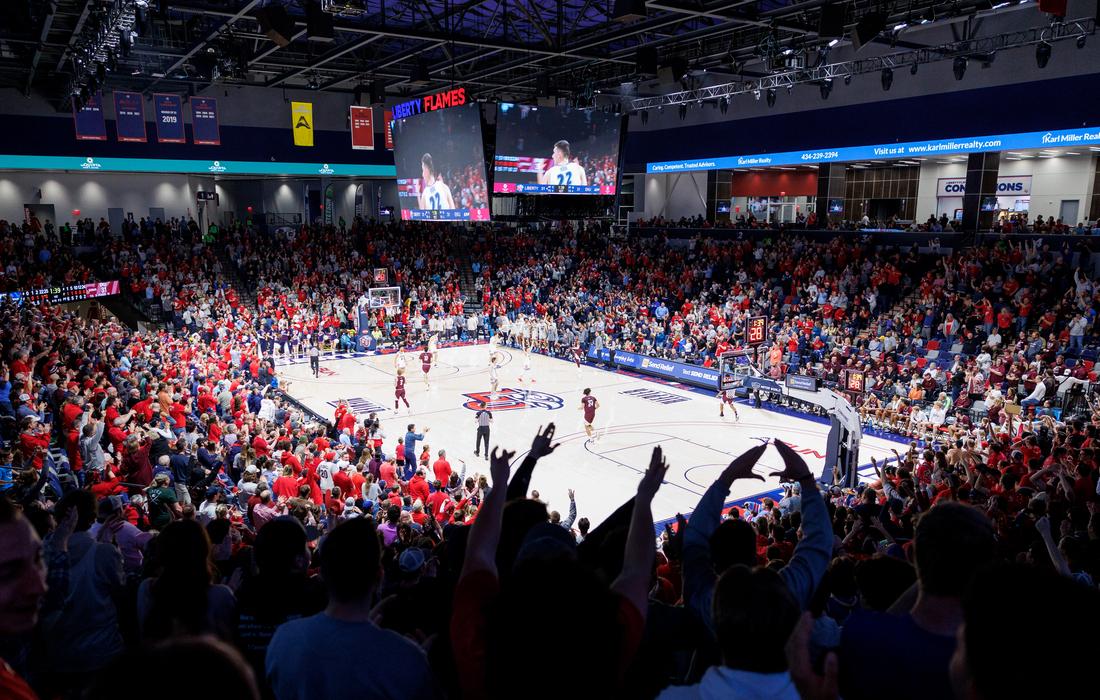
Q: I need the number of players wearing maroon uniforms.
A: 5